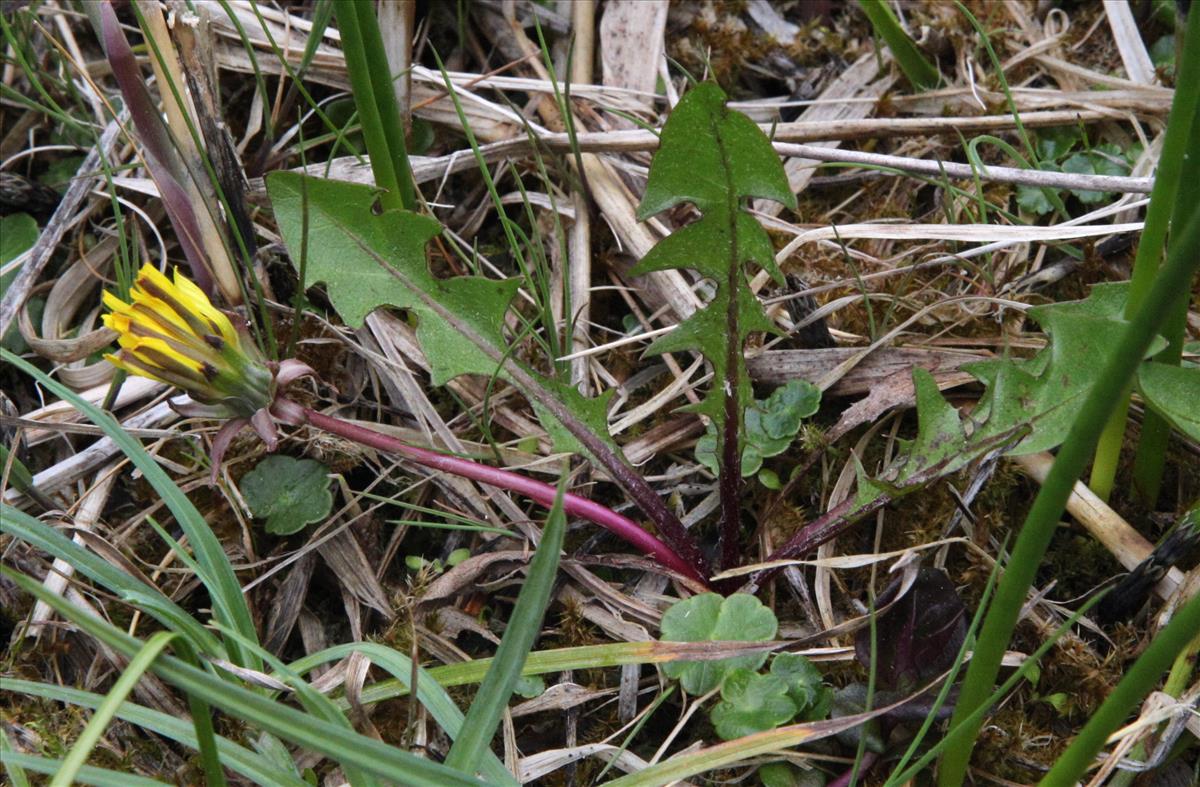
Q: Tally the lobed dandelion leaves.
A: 3